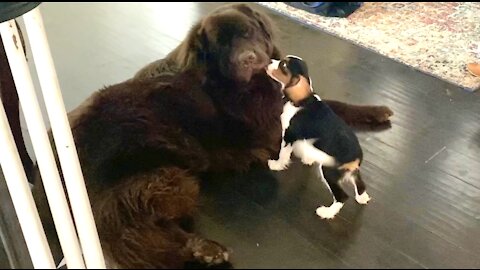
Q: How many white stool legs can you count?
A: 3